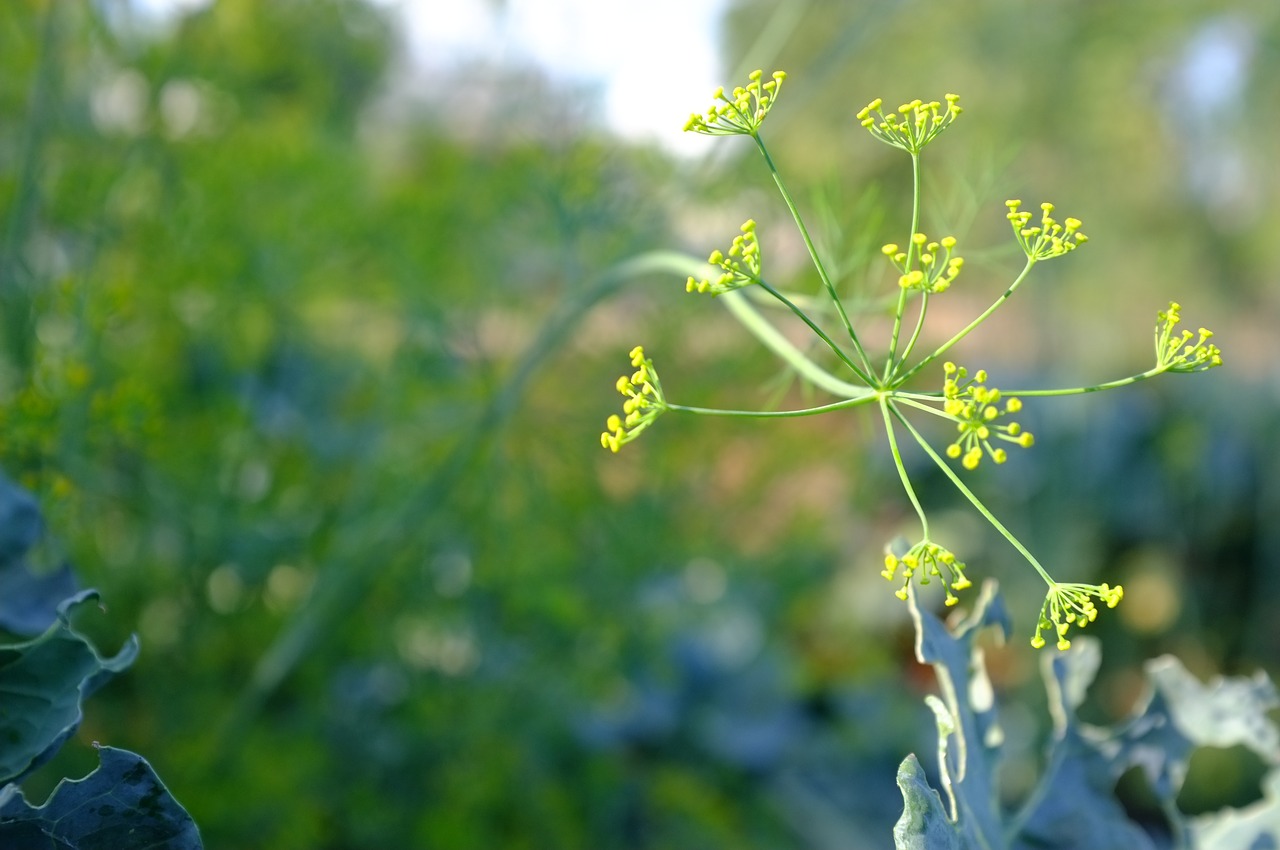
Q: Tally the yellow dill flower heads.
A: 10